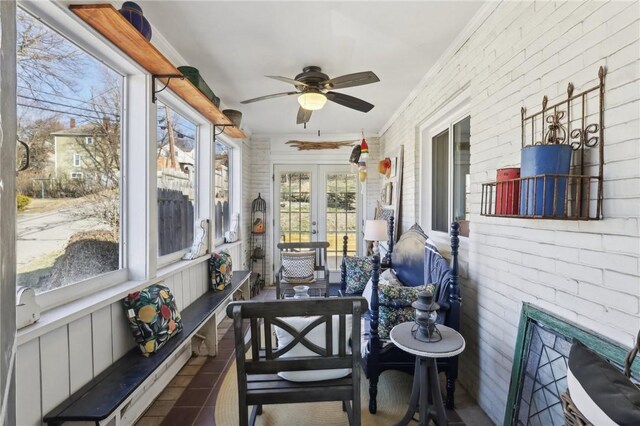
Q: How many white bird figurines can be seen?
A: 2